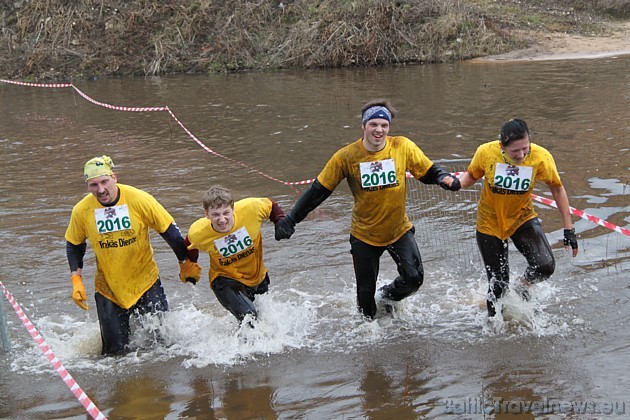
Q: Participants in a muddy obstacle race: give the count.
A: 4